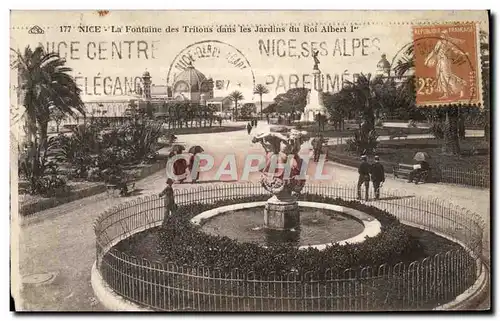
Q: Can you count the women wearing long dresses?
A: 2